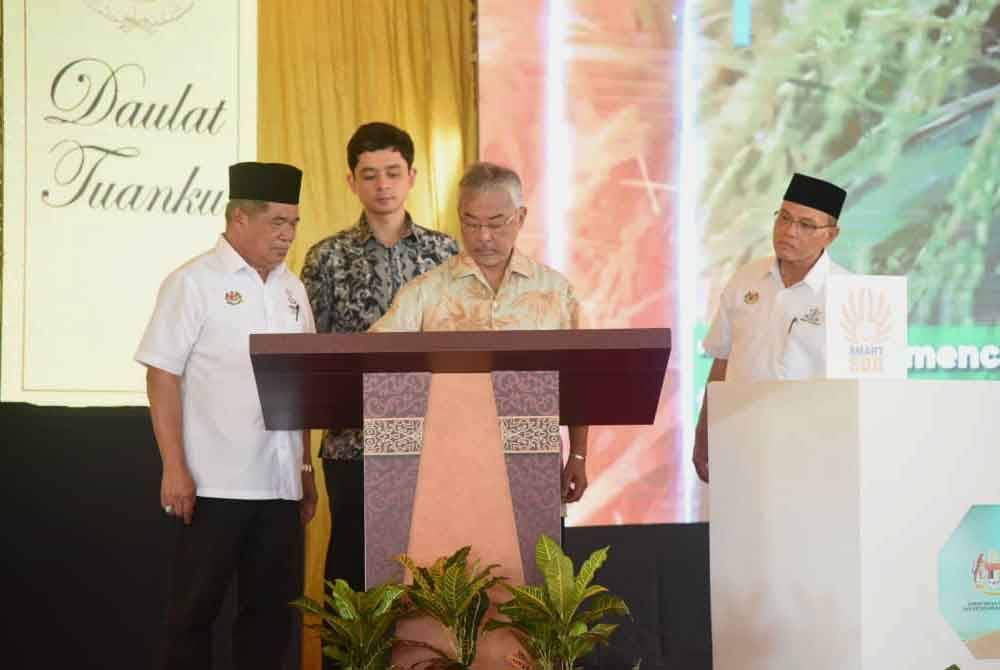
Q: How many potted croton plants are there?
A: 3